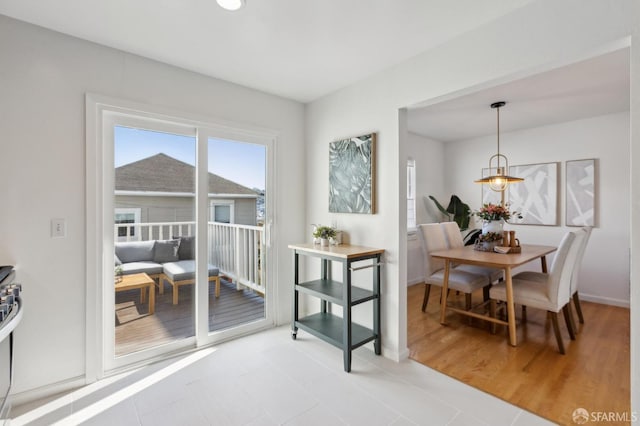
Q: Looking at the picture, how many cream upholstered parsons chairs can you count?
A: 4